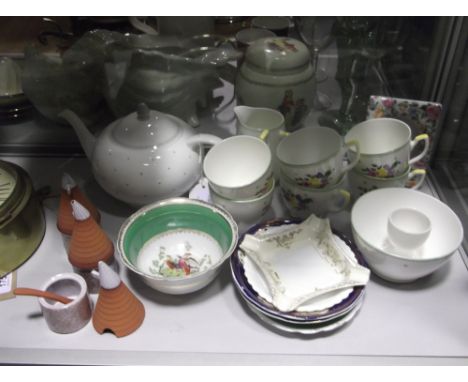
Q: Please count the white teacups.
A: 6